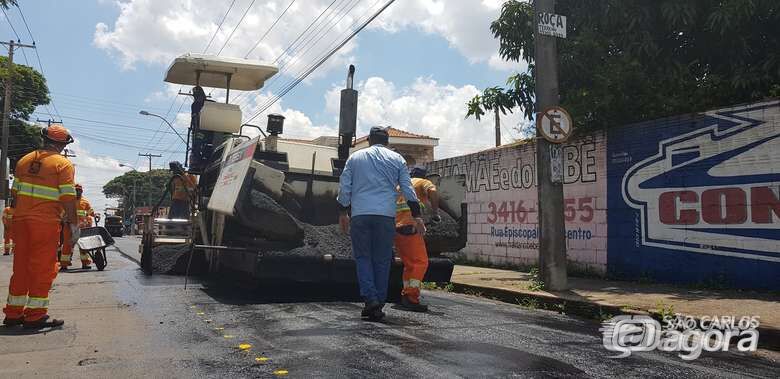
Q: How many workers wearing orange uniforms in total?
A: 5